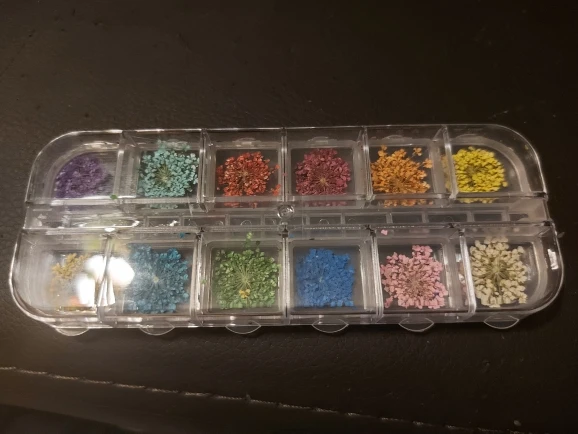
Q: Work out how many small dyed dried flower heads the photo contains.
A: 12